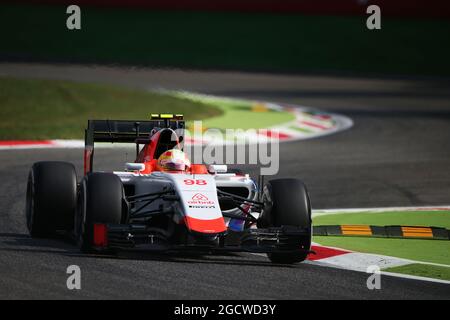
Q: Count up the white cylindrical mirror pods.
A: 2